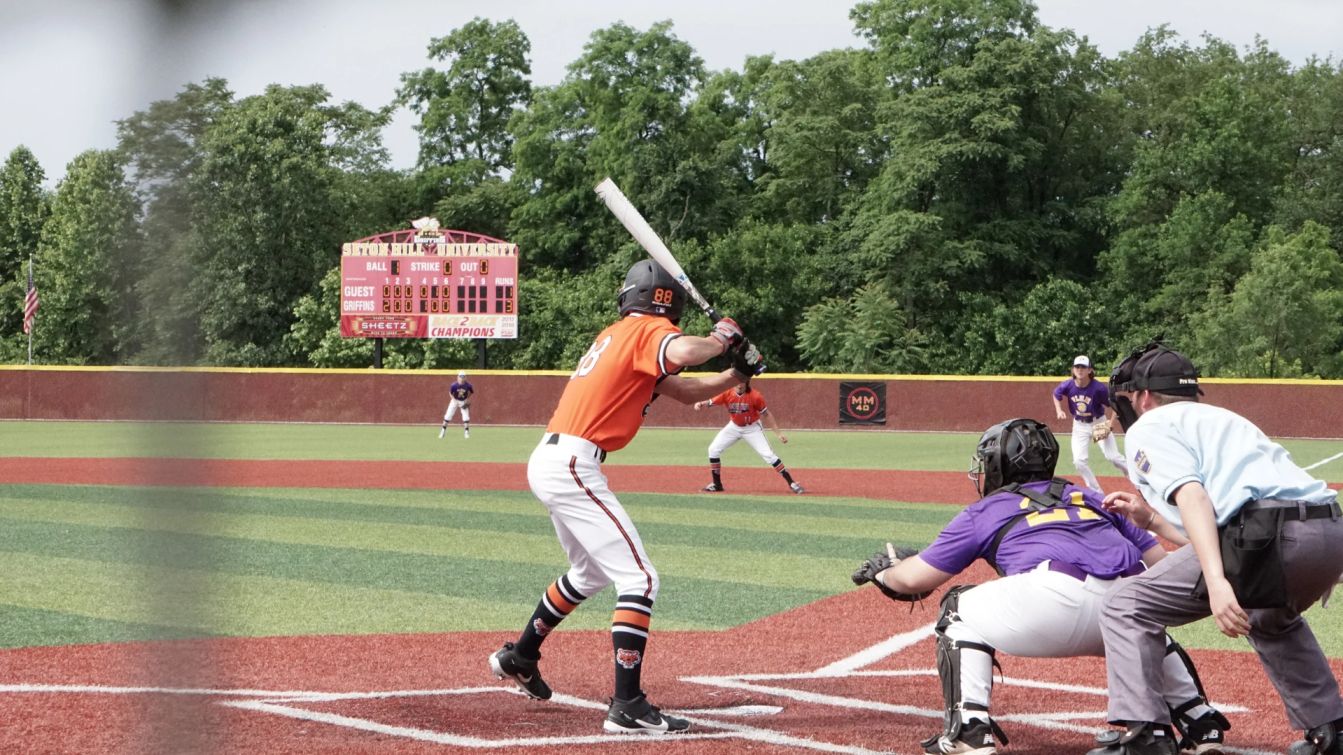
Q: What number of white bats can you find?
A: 1